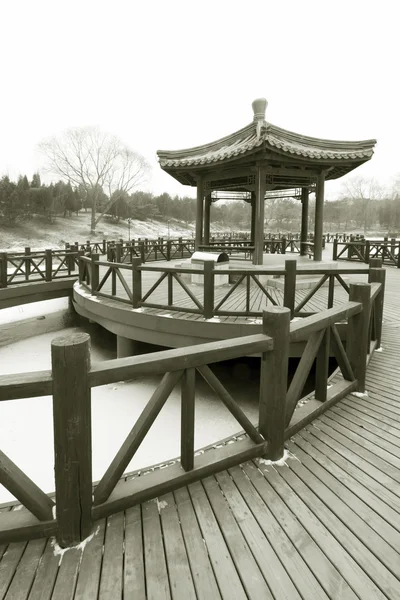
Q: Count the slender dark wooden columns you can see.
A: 6